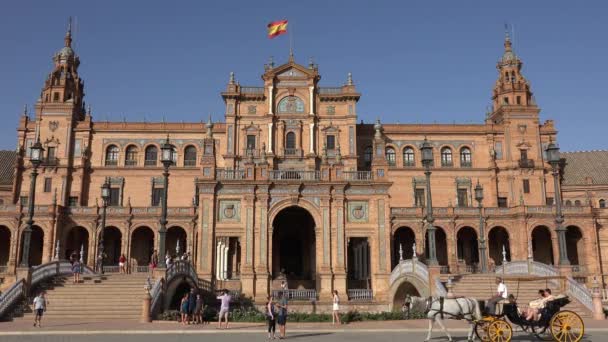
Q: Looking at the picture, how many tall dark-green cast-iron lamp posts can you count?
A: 6